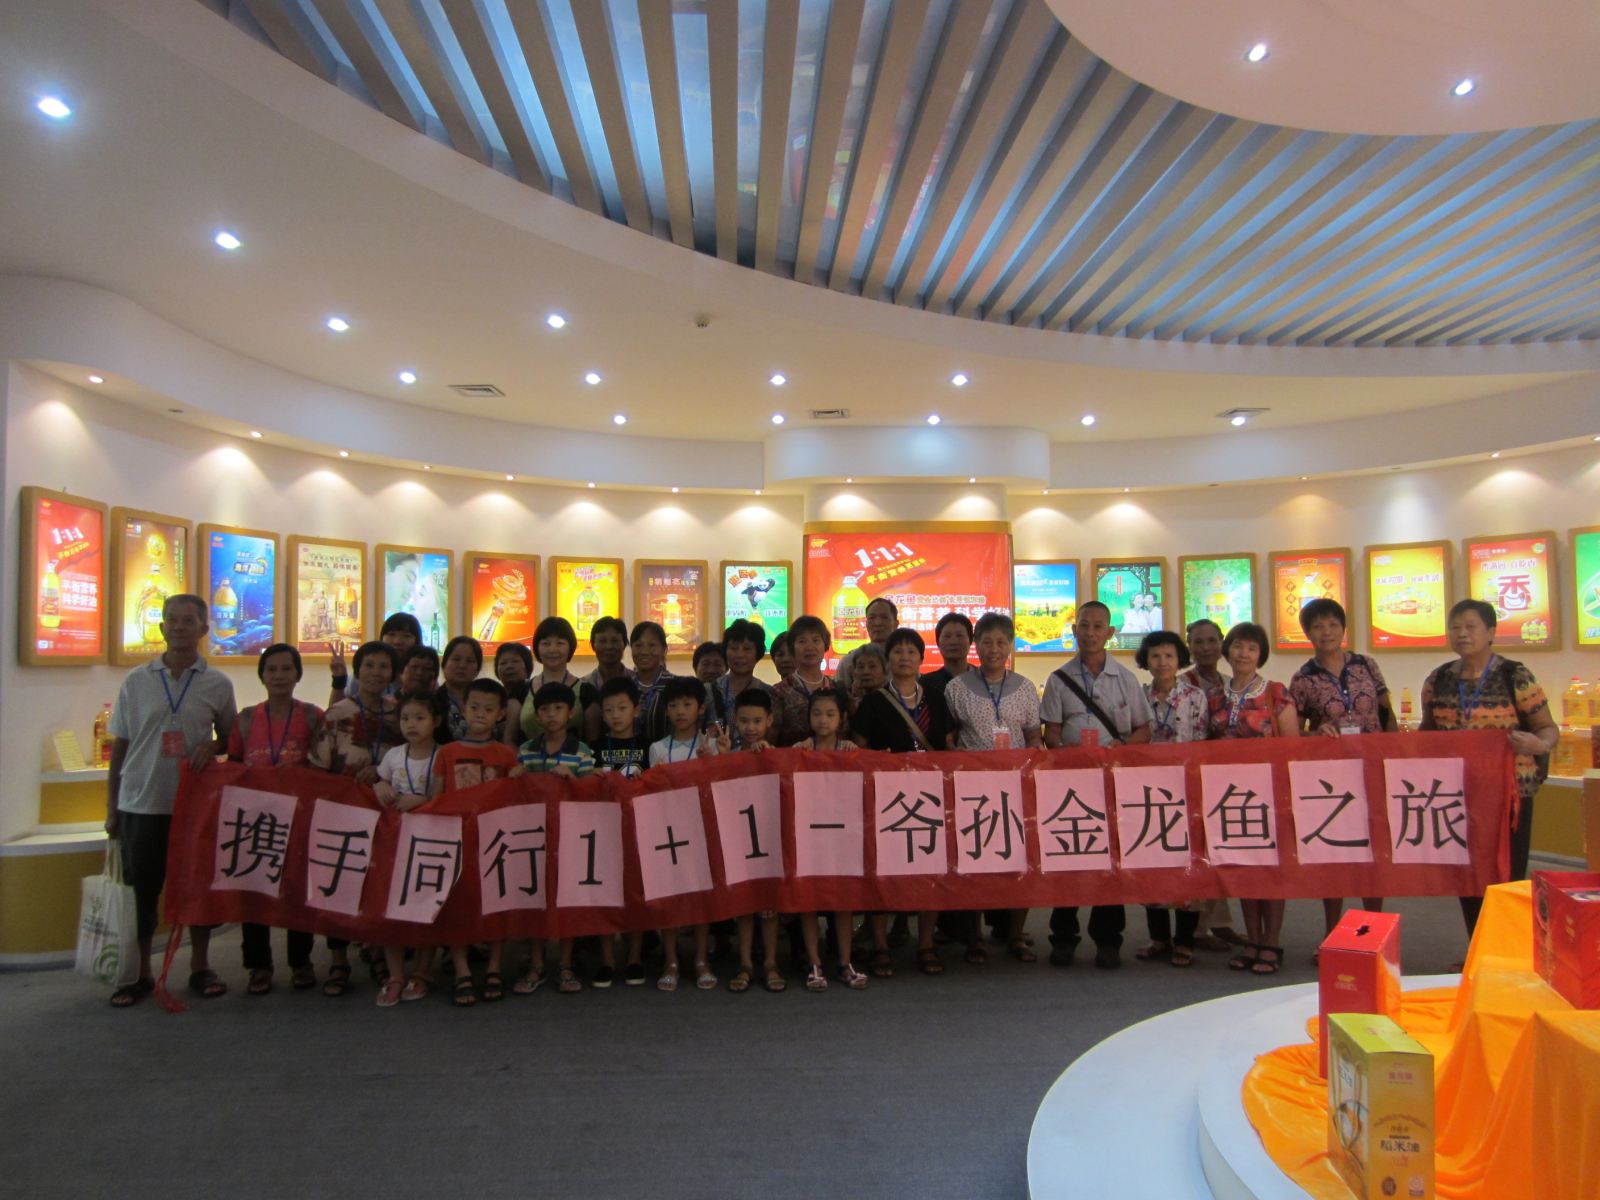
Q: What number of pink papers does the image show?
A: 15